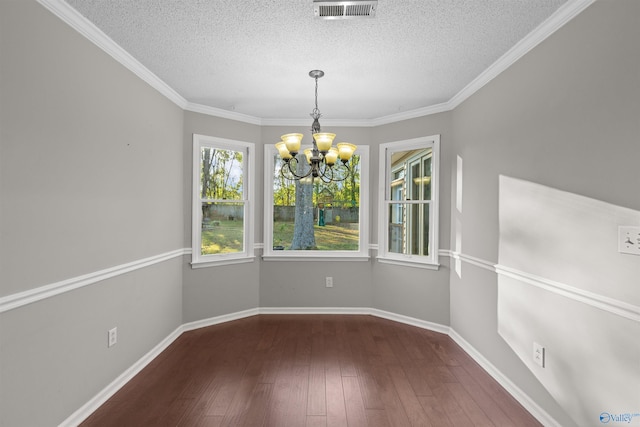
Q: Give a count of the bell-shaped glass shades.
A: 6